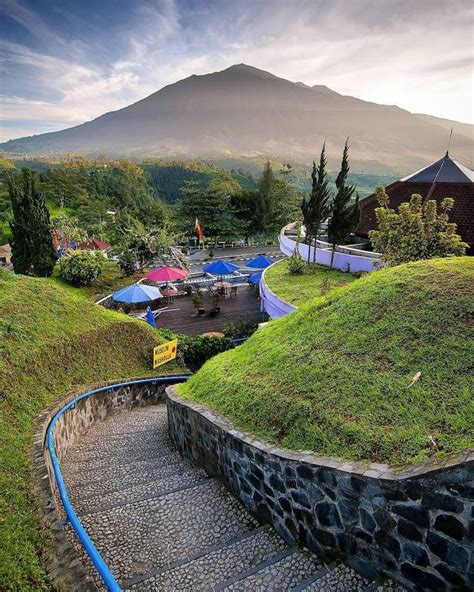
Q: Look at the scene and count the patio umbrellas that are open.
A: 5